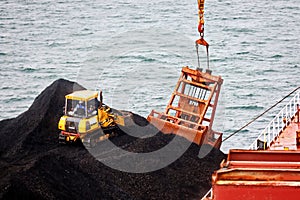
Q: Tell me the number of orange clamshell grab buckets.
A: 1